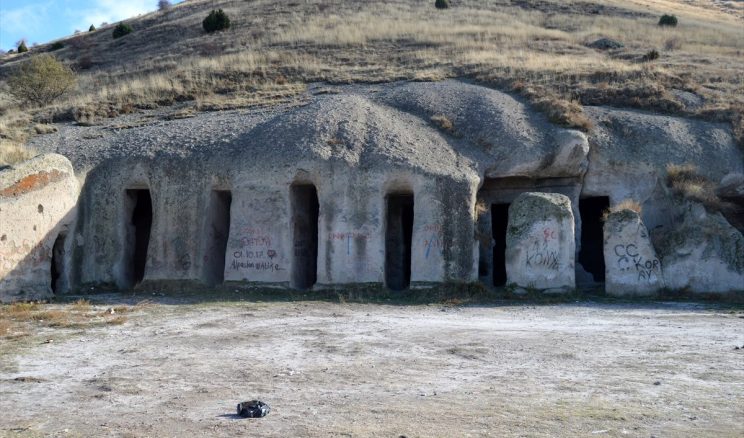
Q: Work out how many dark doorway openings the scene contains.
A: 7